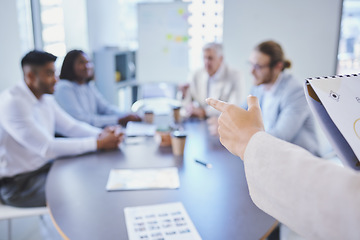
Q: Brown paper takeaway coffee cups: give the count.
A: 3